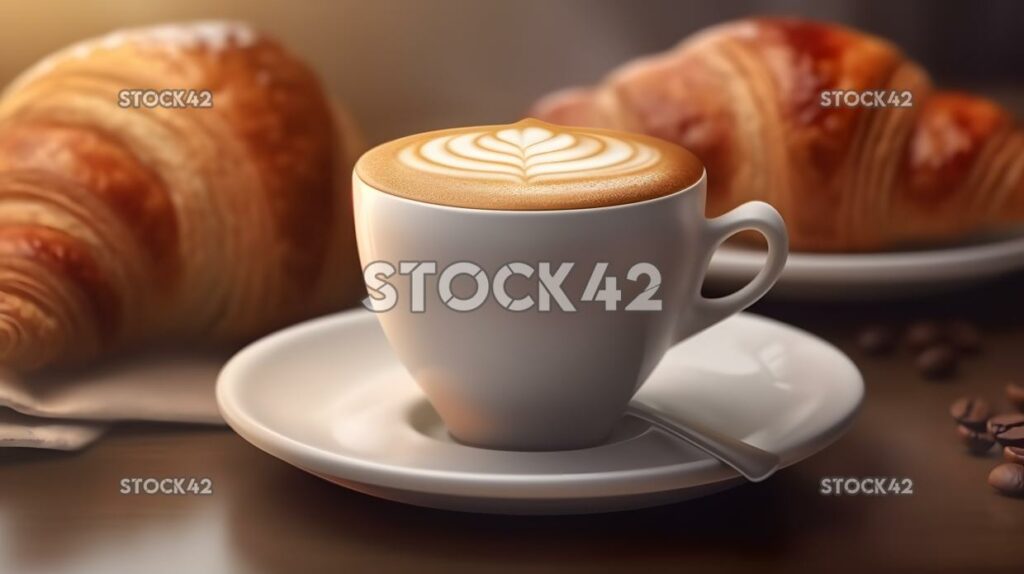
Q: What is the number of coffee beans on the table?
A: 10